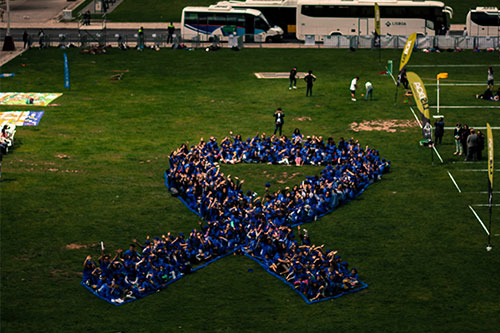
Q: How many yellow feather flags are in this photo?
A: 4